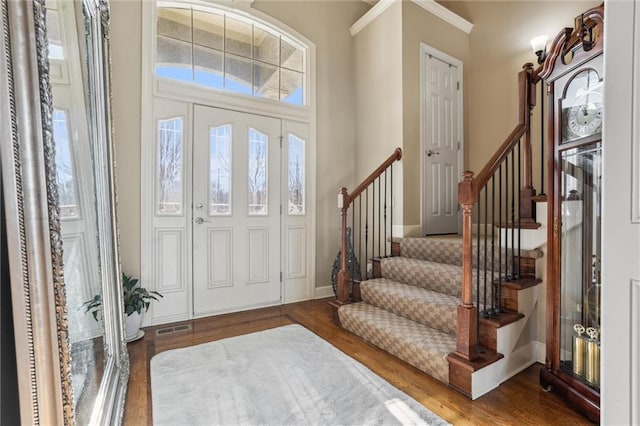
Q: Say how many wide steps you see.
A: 4